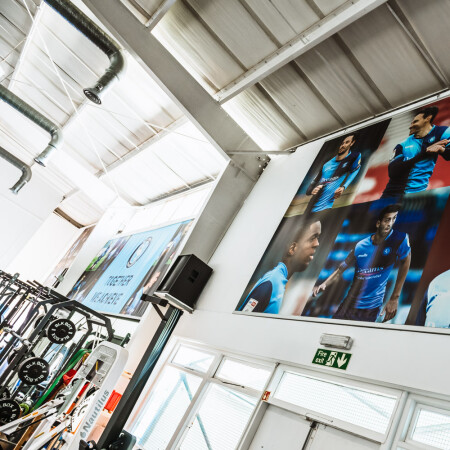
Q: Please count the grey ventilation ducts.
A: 3